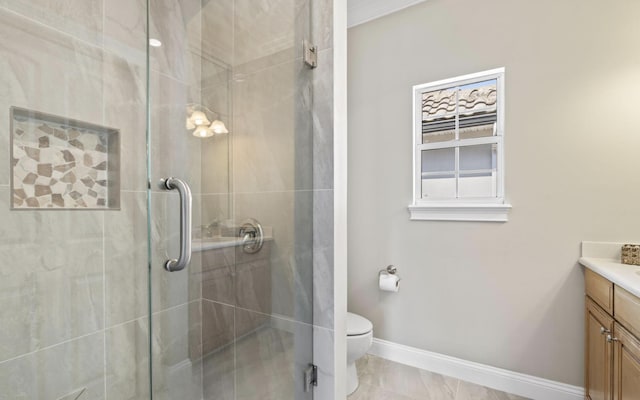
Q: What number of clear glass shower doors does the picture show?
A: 1